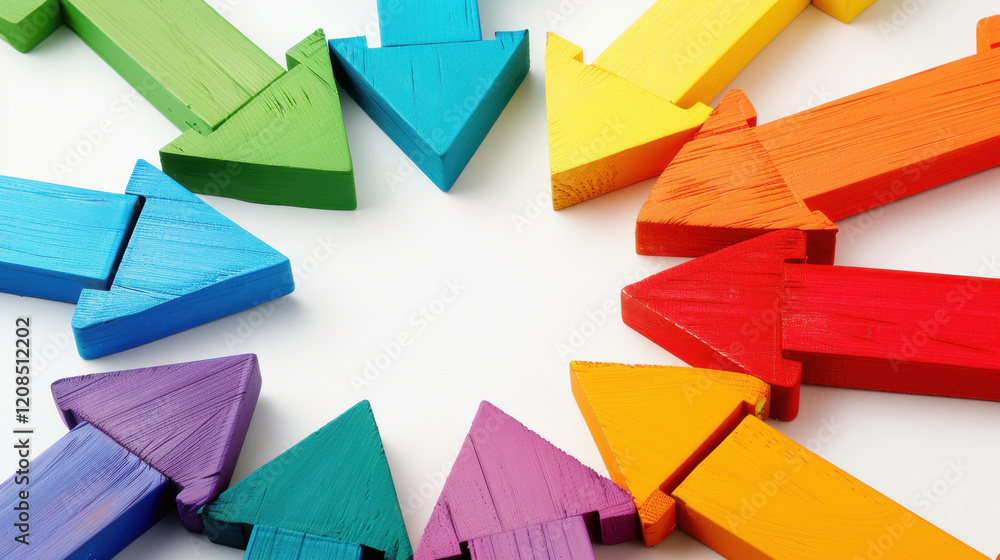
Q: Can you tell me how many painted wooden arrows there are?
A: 10